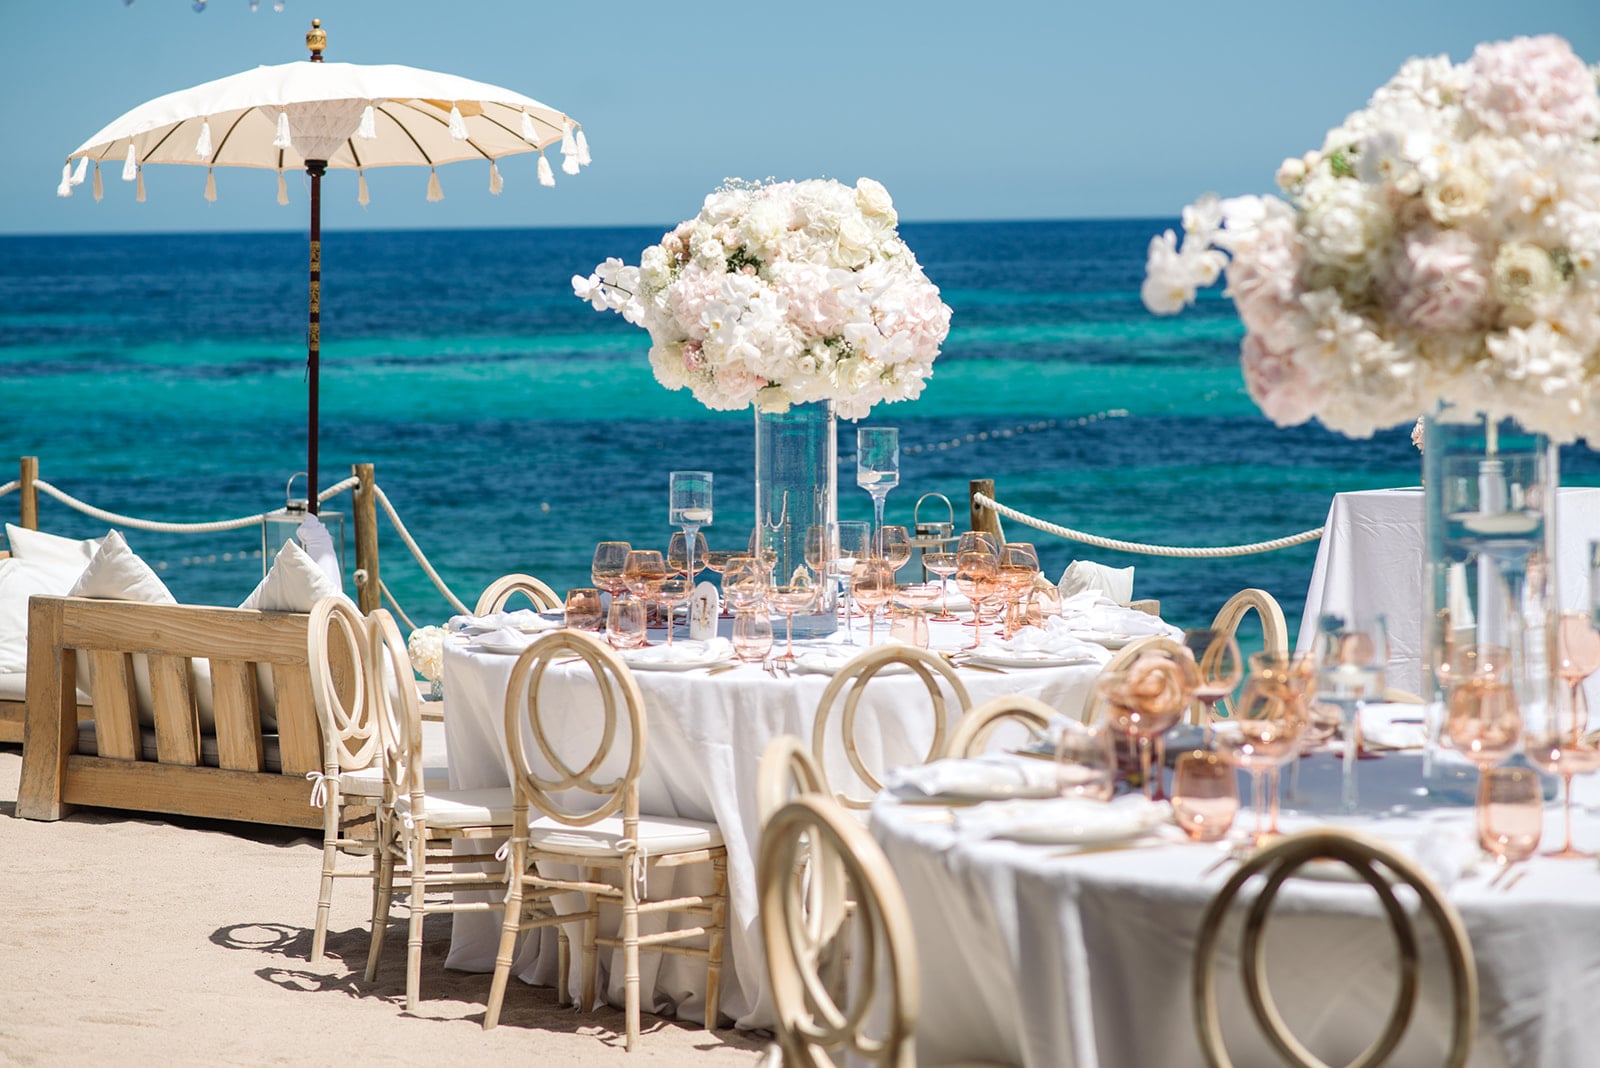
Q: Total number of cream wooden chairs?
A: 11